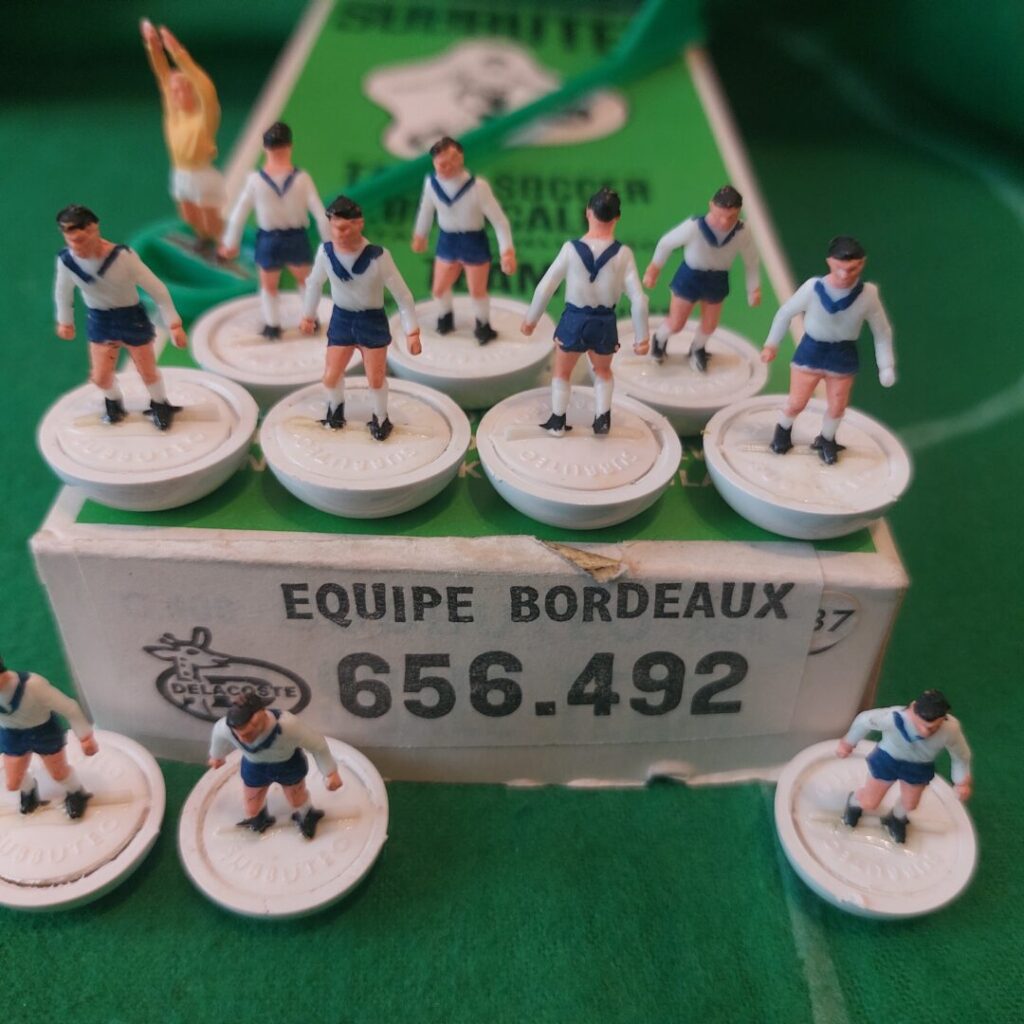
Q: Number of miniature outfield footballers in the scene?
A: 10